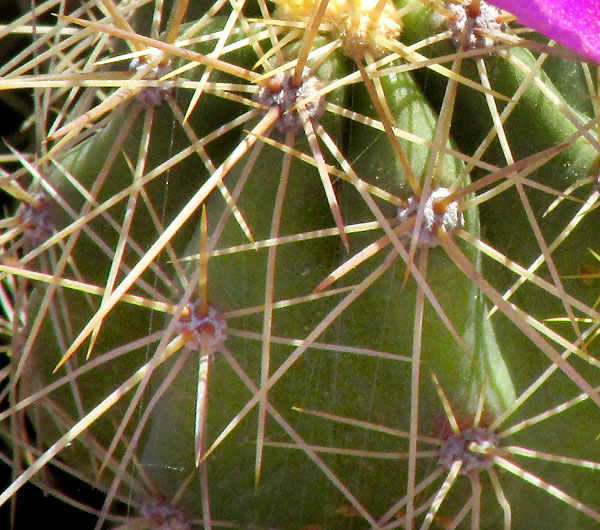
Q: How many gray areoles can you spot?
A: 8